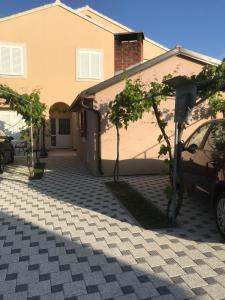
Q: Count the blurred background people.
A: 0